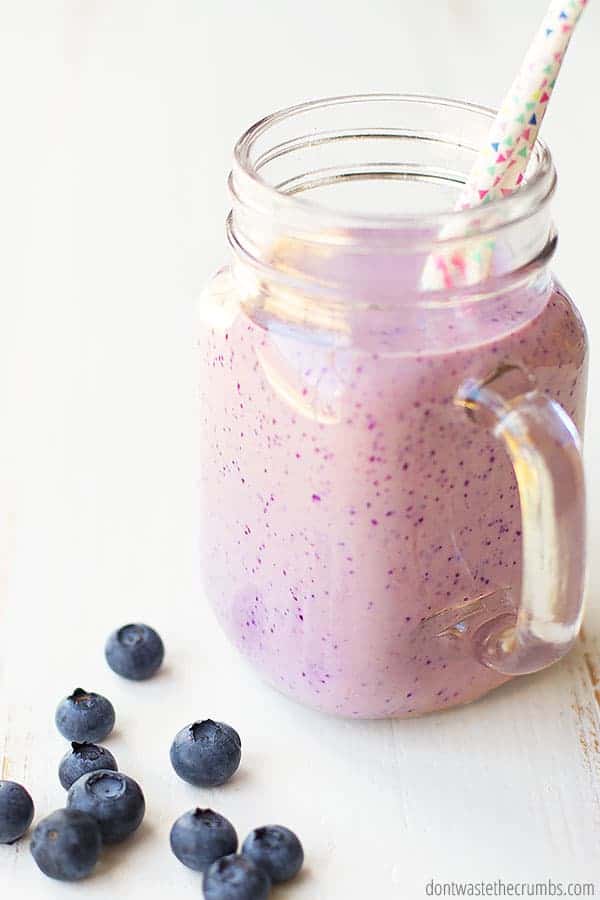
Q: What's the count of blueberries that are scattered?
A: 10